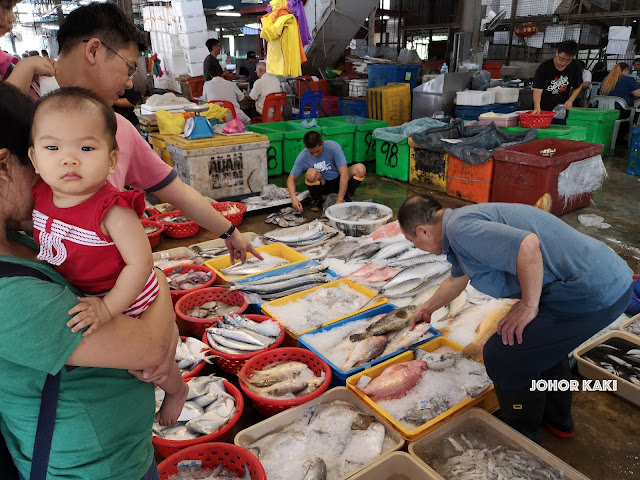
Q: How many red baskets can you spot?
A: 12